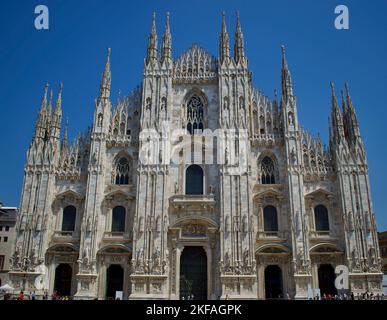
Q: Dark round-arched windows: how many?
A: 5